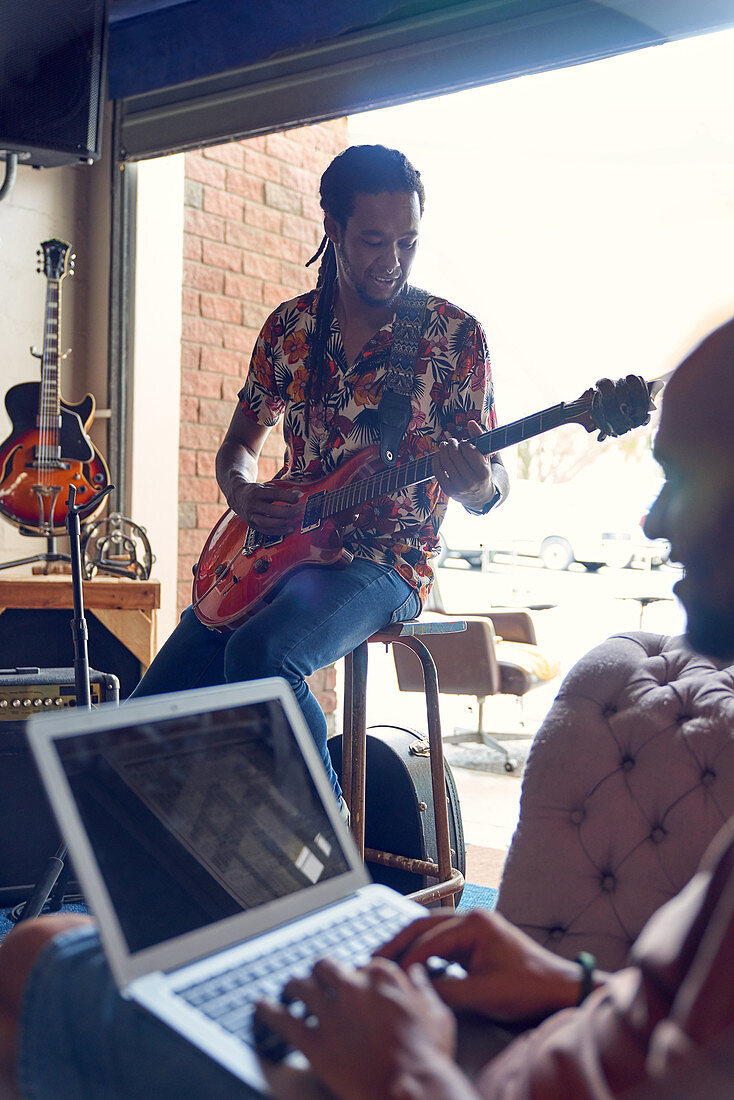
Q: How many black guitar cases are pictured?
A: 1